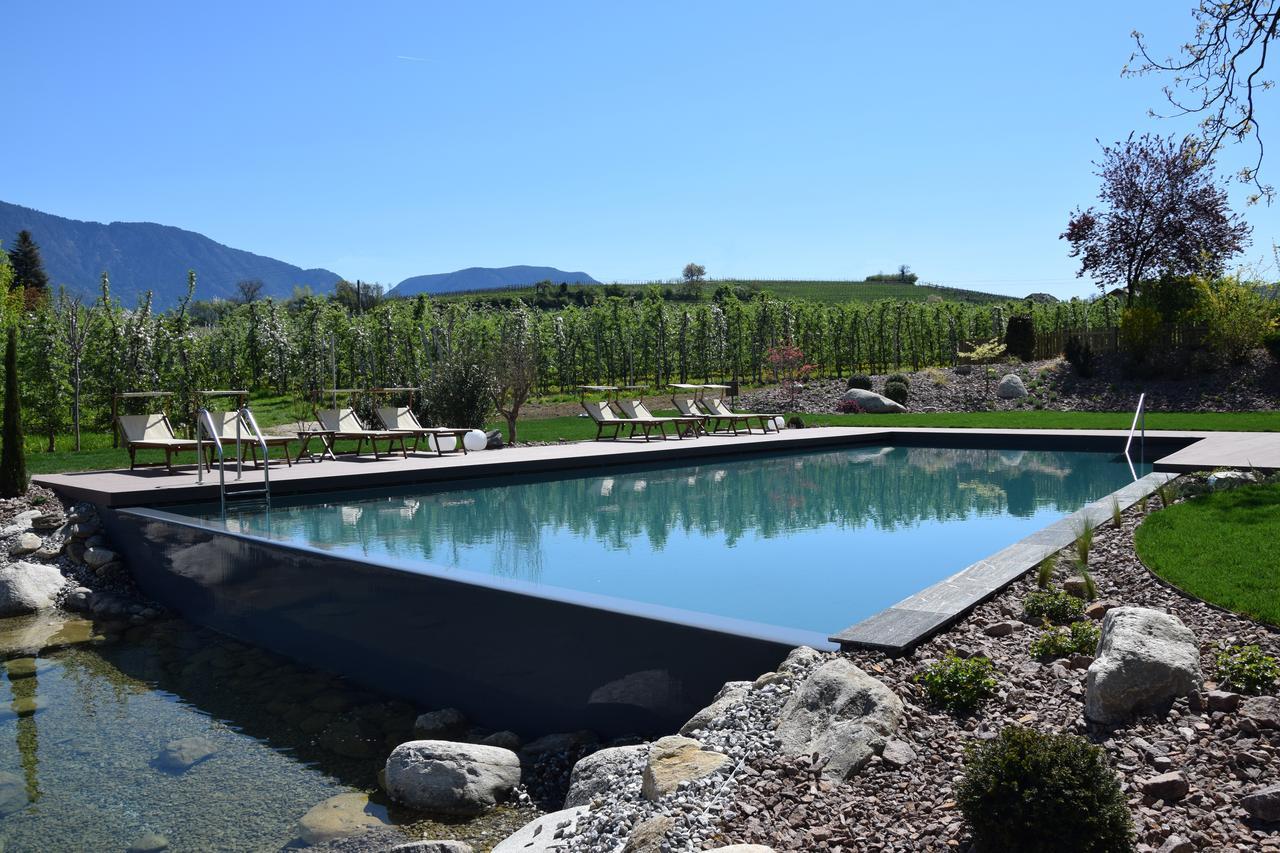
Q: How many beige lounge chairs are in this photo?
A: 8